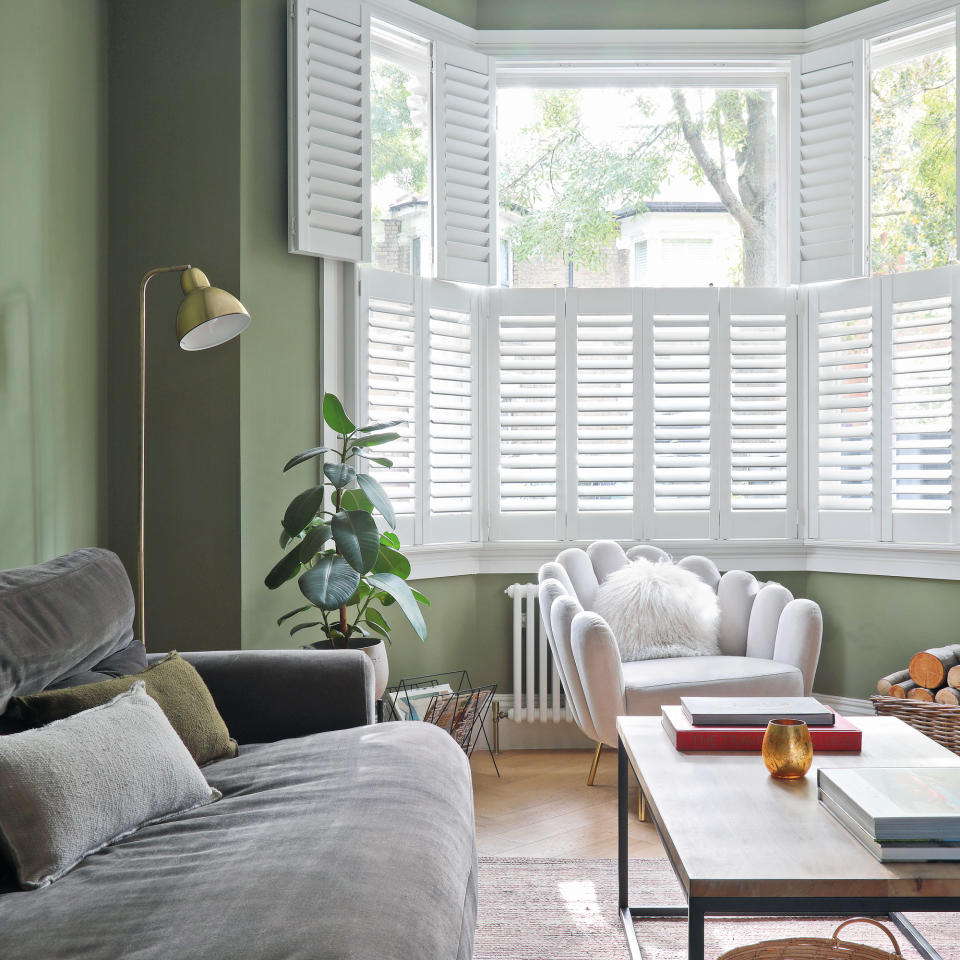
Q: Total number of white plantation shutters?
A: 11